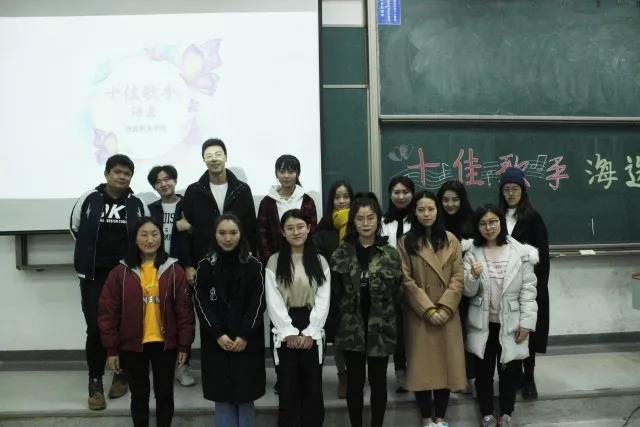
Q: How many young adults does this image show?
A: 14